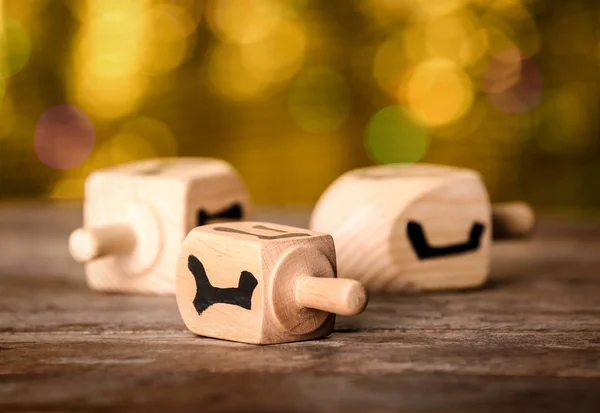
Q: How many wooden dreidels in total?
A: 3